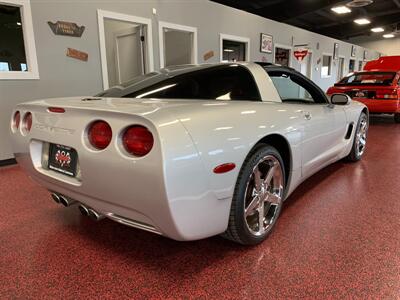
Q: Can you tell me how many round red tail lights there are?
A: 4